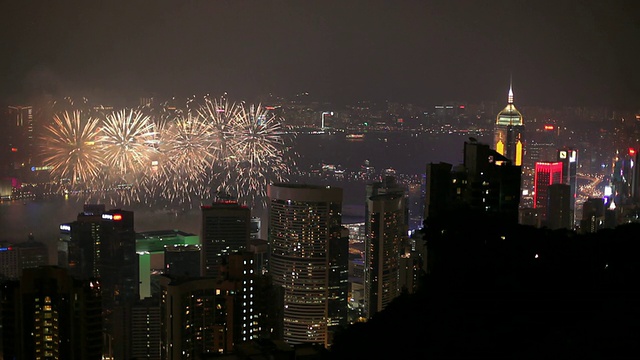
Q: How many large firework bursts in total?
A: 5